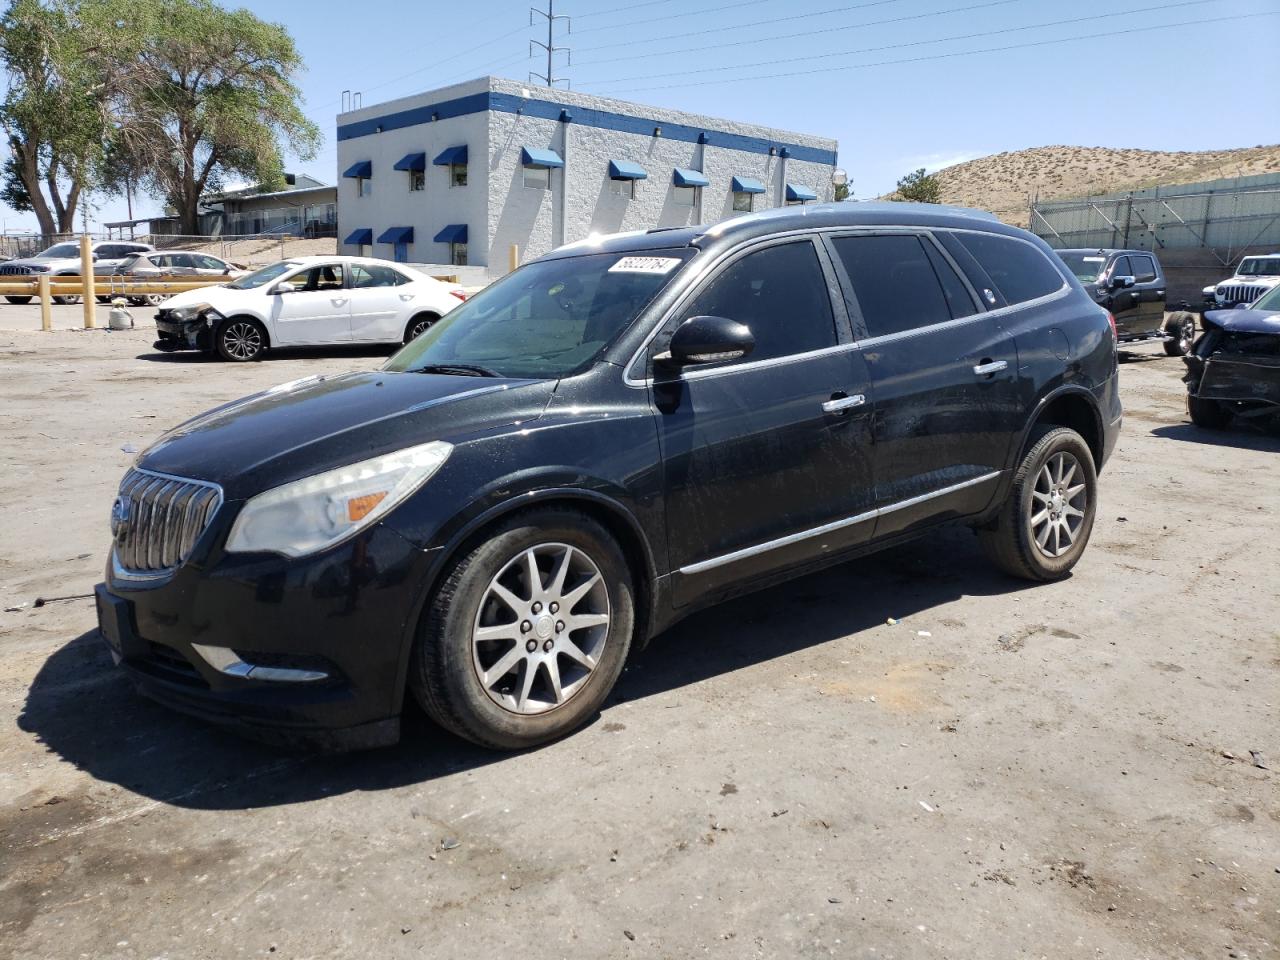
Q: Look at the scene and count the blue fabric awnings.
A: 11